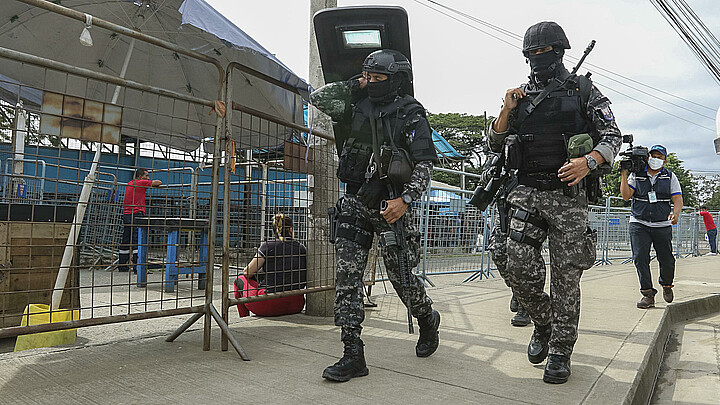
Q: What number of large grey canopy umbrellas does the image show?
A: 1